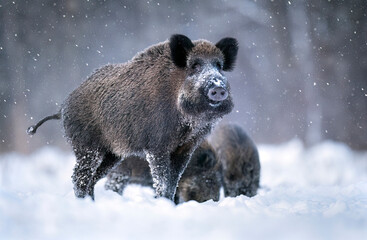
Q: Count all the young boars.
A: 2